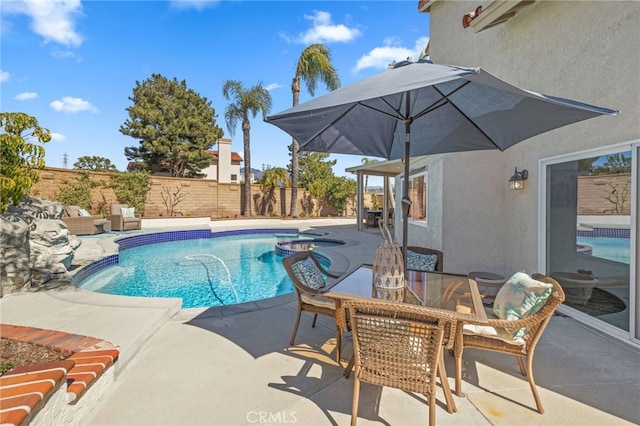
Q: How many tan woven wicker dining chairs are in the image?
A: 4